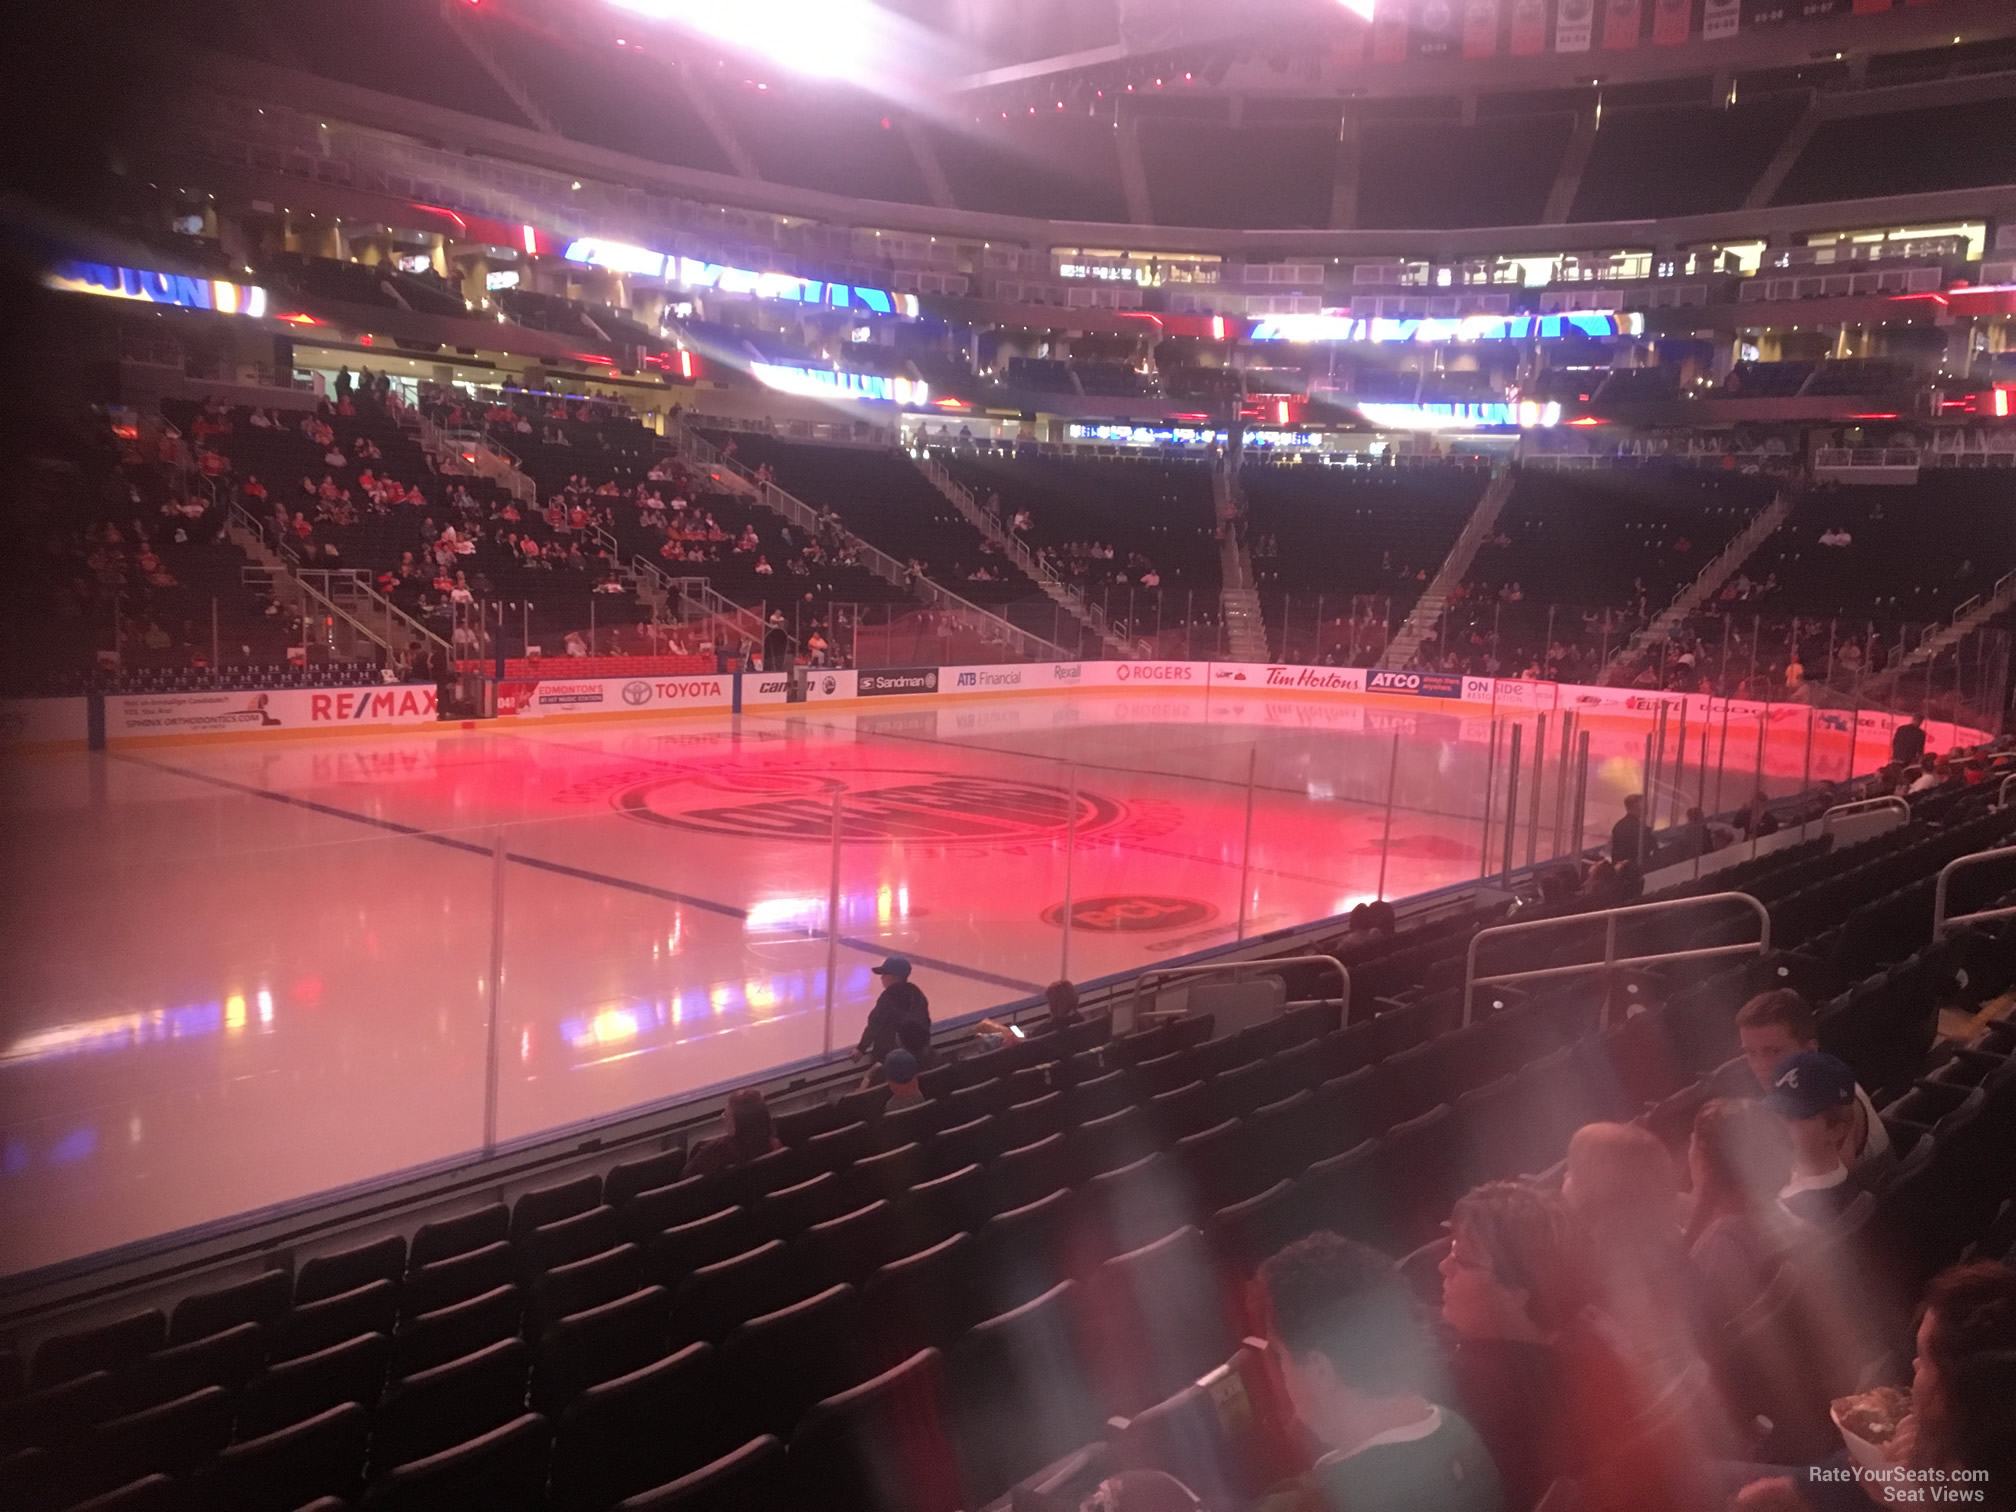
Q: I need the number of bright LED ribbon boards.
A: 5